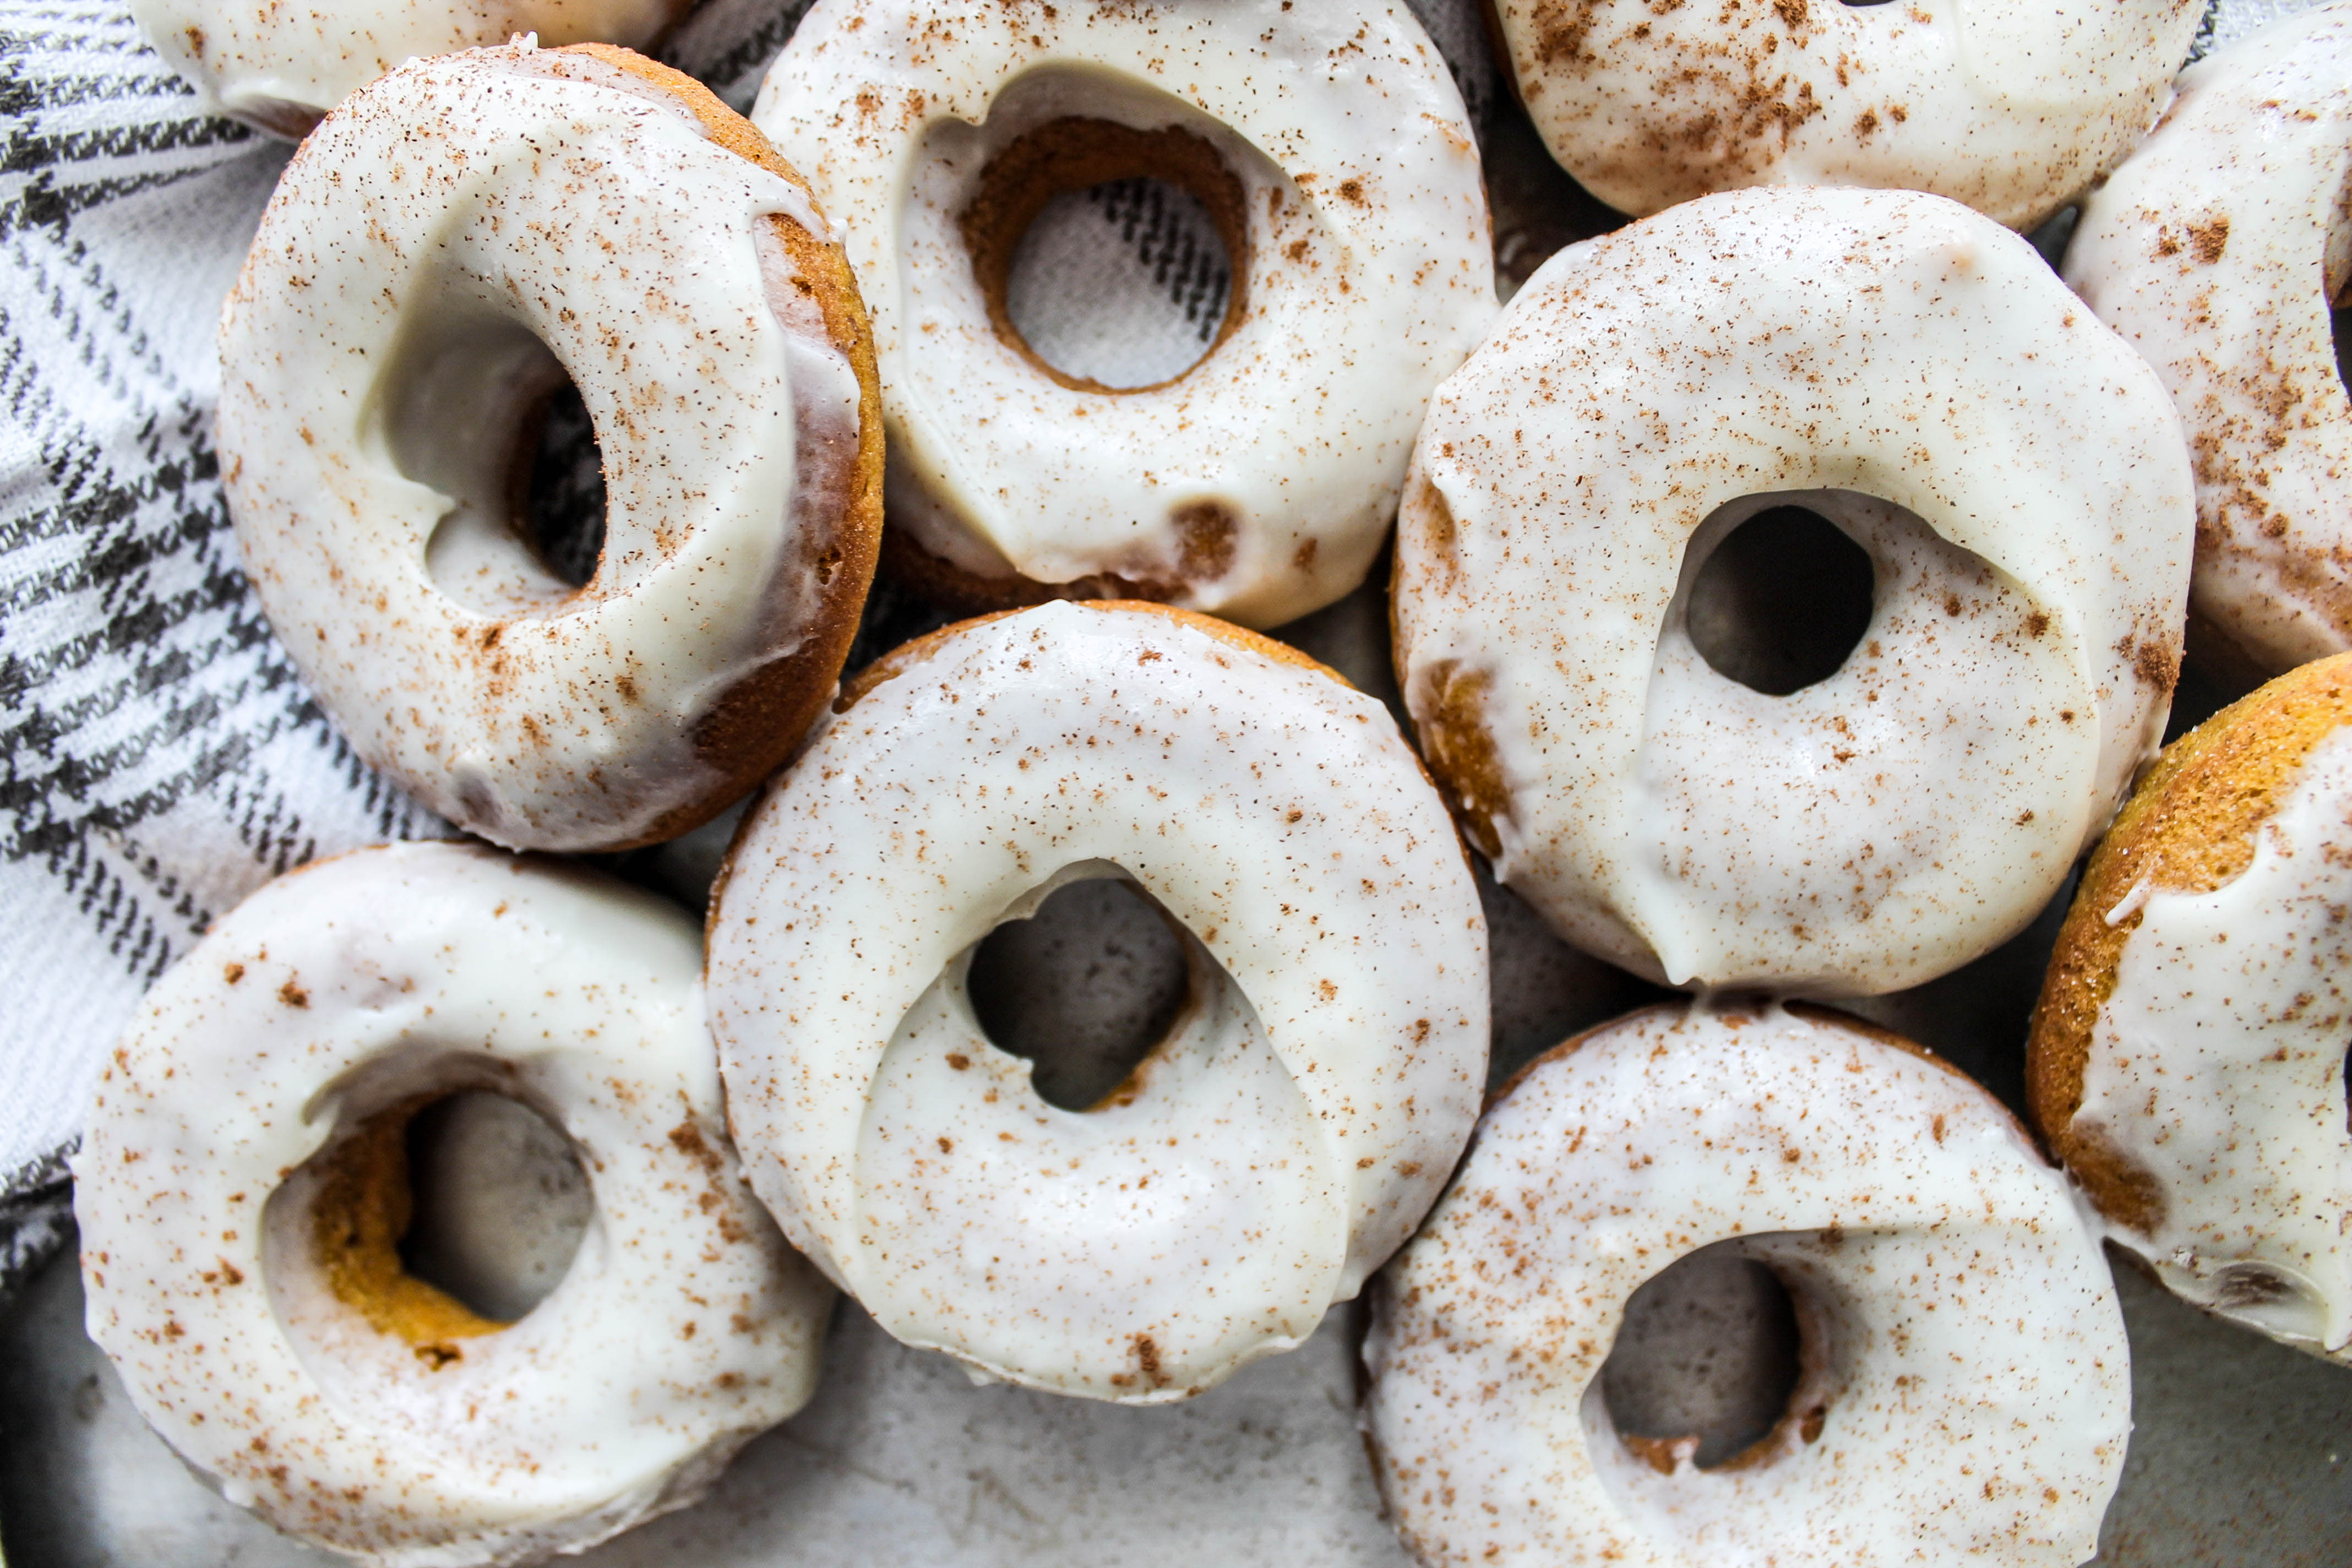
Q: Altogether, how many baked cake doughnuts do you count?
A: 10